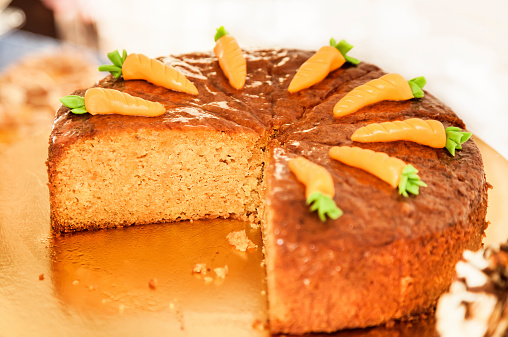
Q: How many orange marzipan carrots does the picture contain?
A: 8